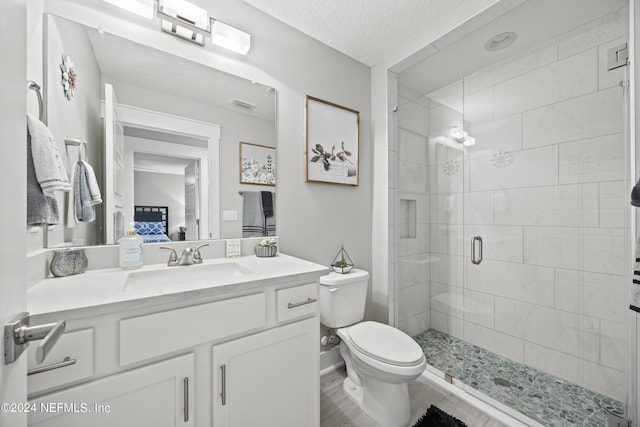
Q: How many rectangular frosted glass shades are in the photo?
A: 3